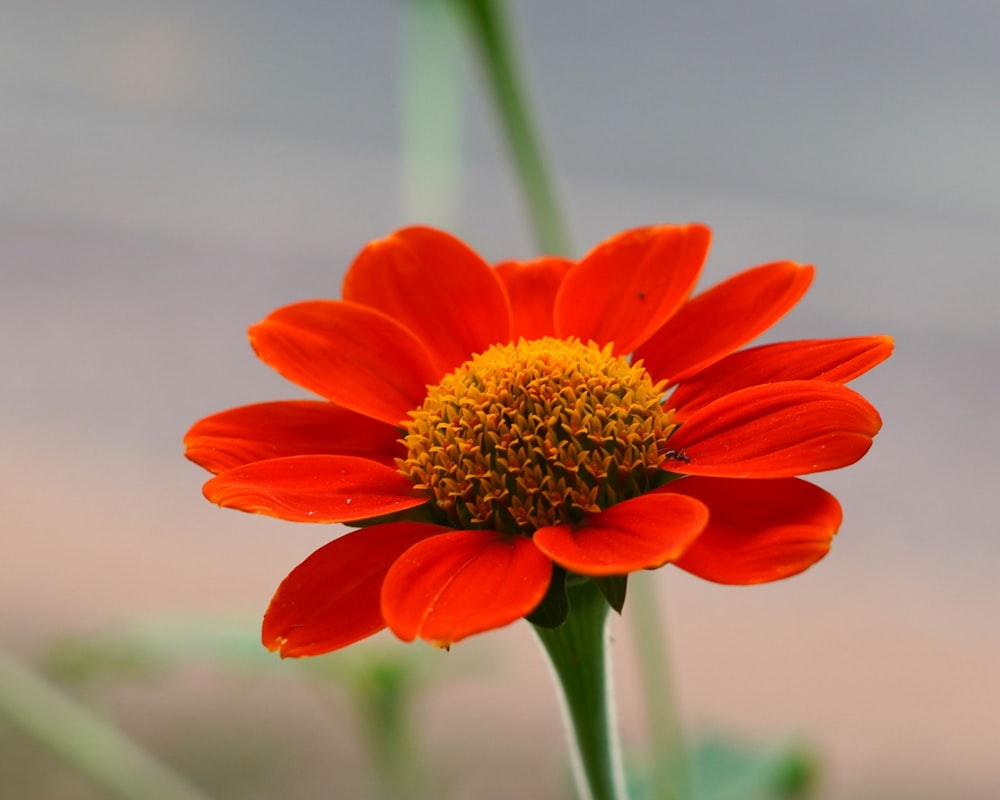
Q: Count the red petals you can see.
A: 13